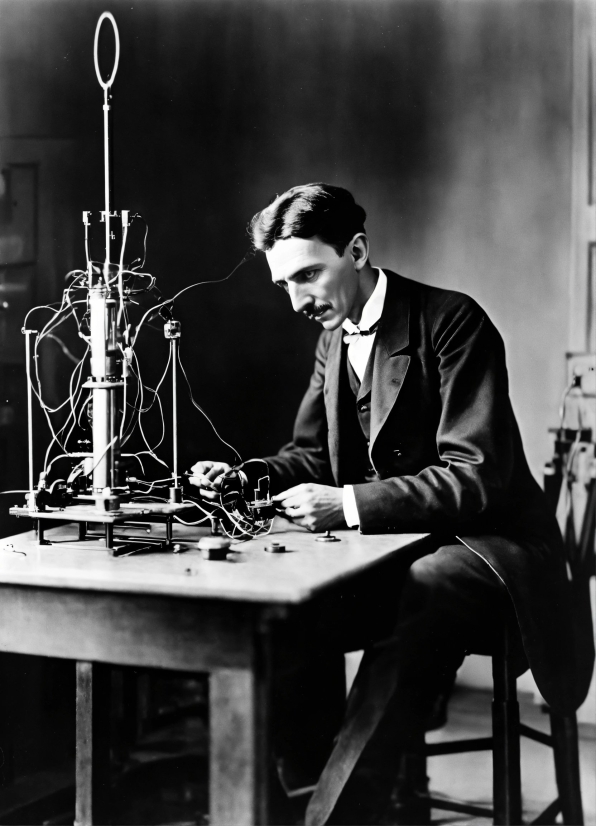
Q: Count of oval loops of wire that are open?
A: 1